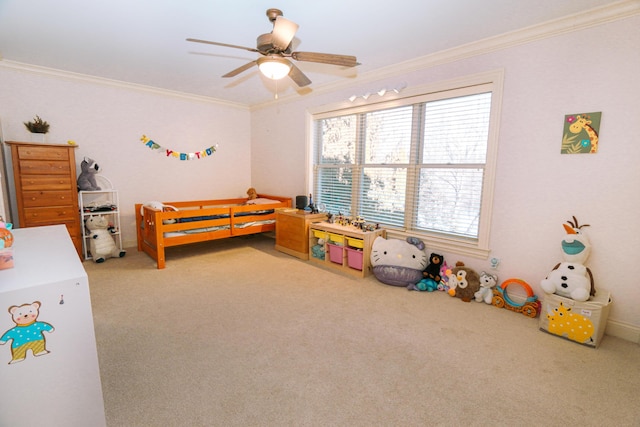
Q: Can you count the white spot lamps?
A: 4